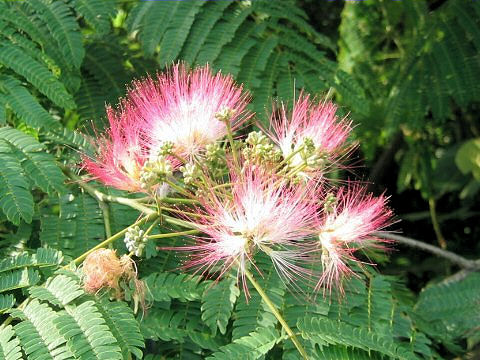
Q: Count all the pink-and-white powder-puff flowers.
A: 5